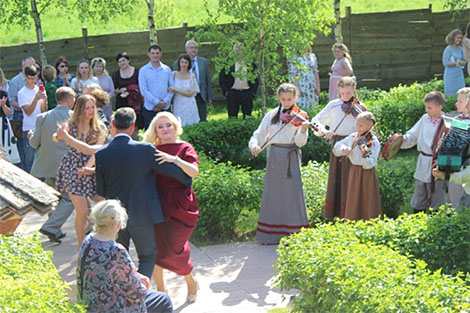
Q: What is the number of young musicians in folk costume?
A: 5